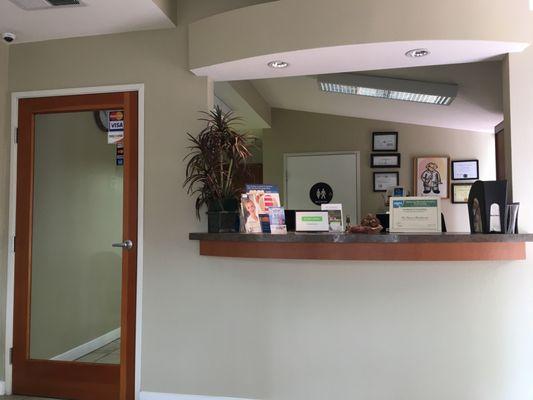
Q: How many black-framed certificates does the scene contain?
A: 5